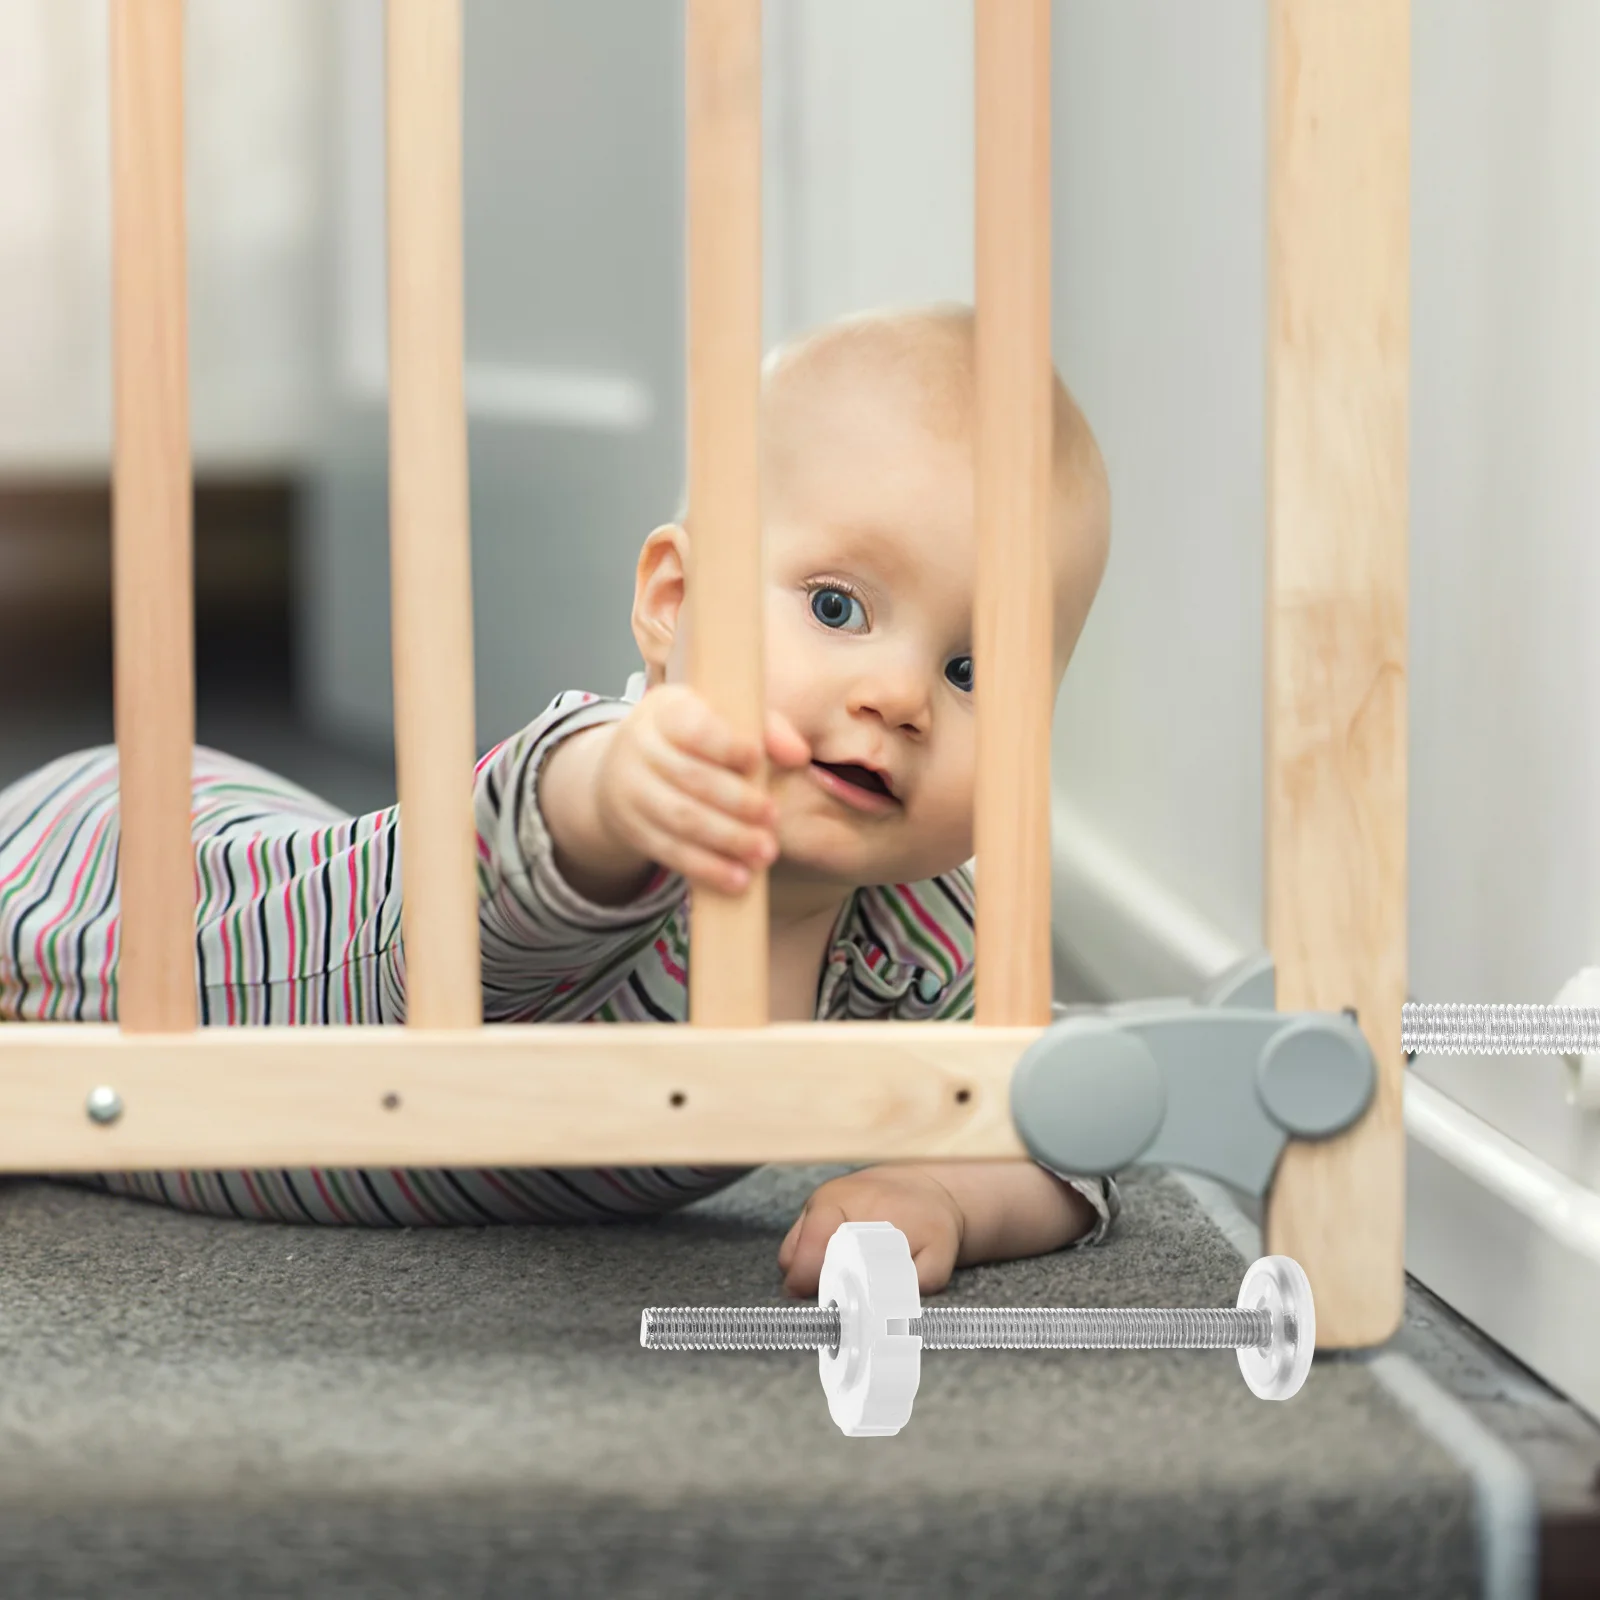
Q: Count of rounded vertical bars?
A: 4